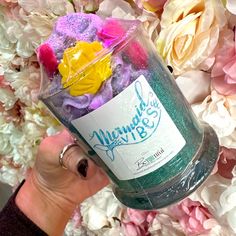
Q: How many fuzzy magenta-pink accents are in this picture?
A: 3